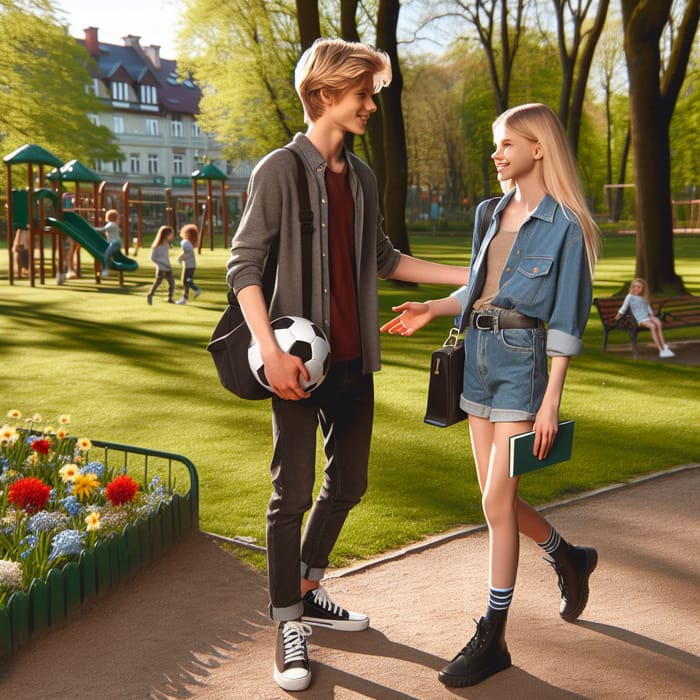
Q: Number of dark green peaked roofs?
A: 3